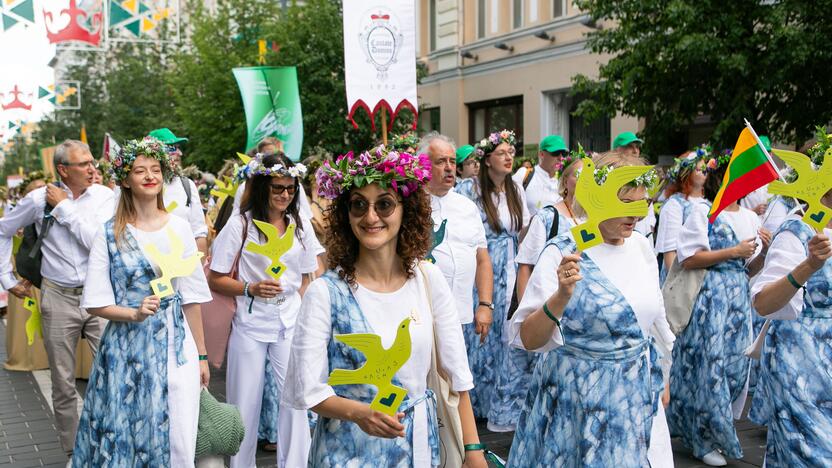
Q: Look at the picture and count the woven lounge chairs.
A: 0